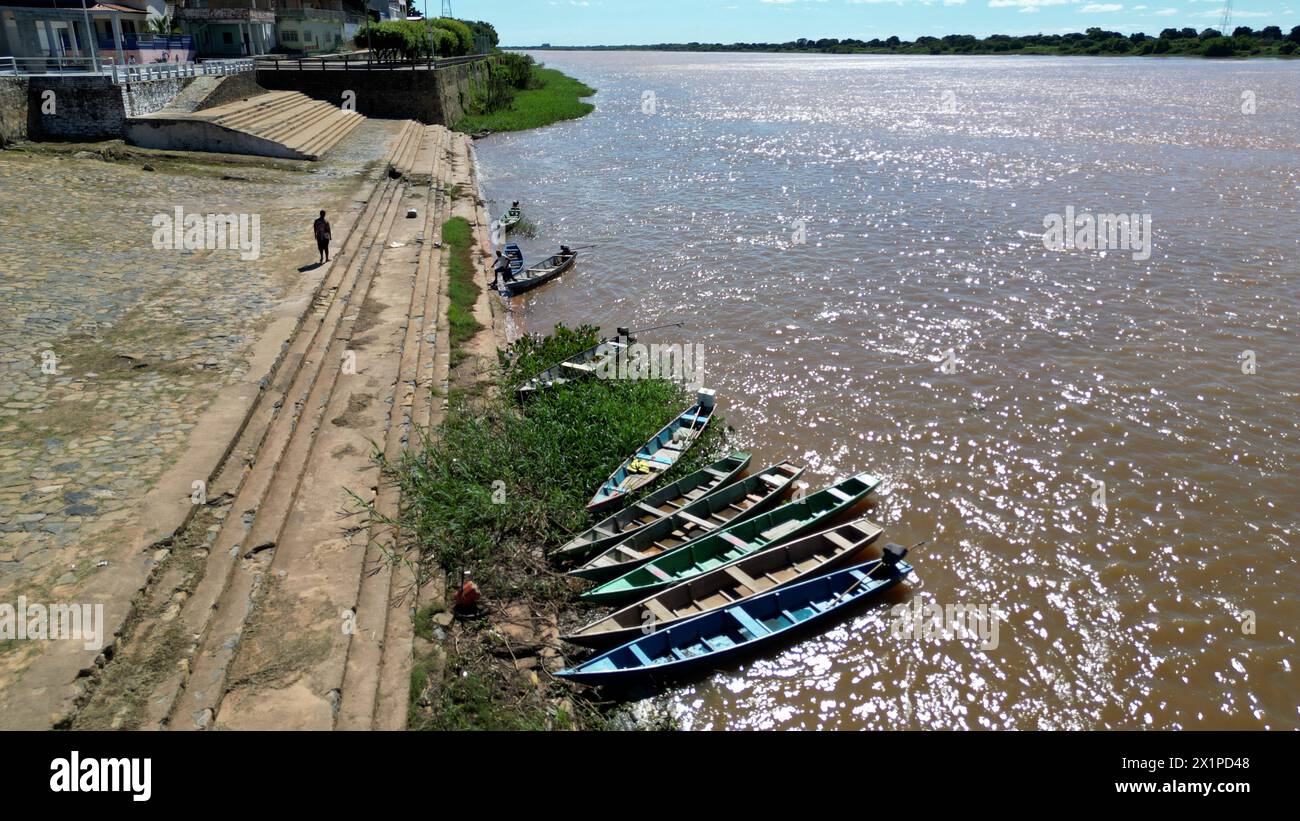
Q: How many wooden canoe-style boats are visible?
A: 10